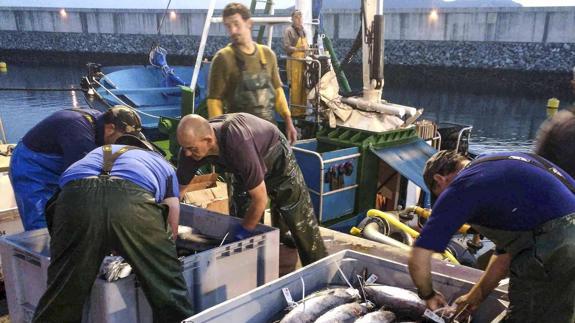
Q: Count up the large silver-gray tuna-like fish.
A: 4